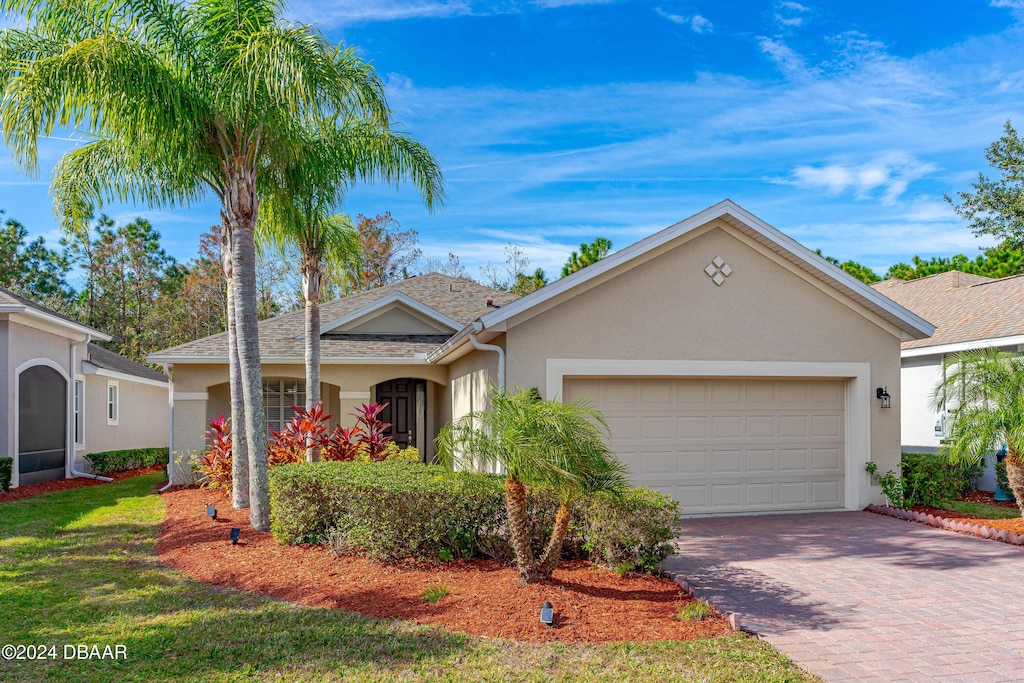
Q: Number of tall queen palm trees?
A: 3